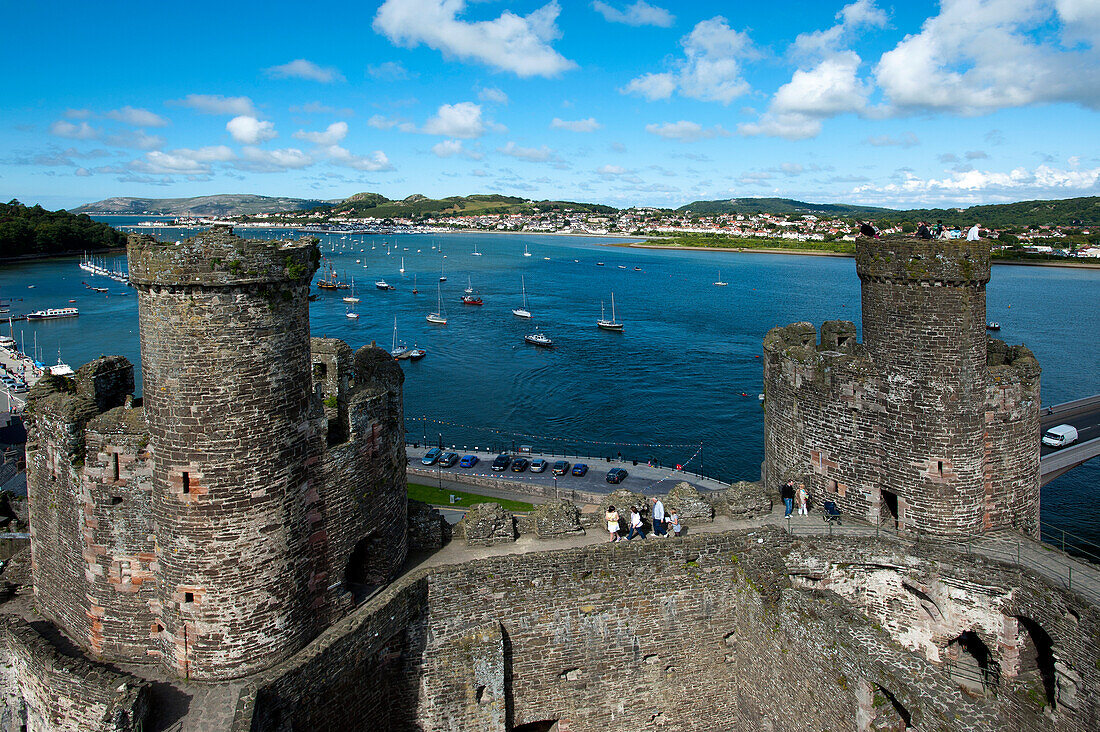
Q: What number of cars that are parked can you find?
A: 9